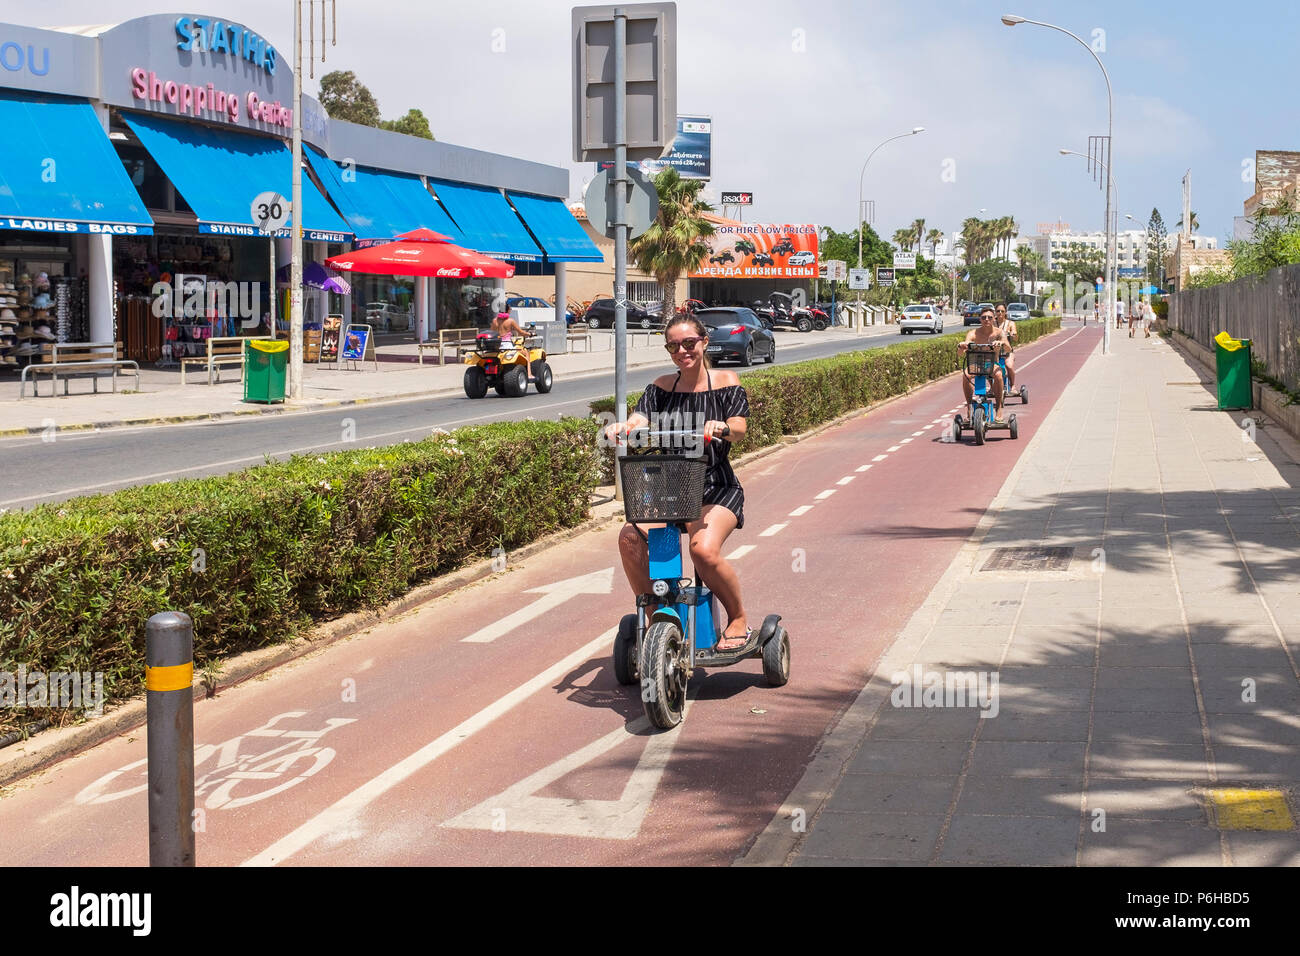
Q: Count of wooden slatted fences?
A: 1